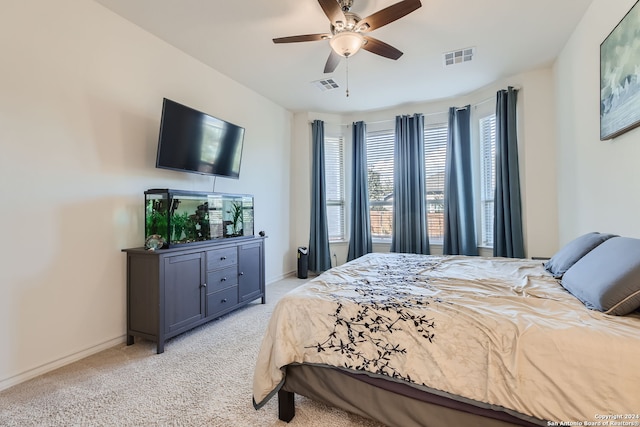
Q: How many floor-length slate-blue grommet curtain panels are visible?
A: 5